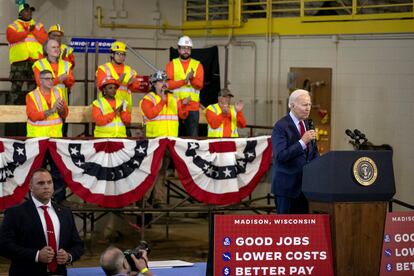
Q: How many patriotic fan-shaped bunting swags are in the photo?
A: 3